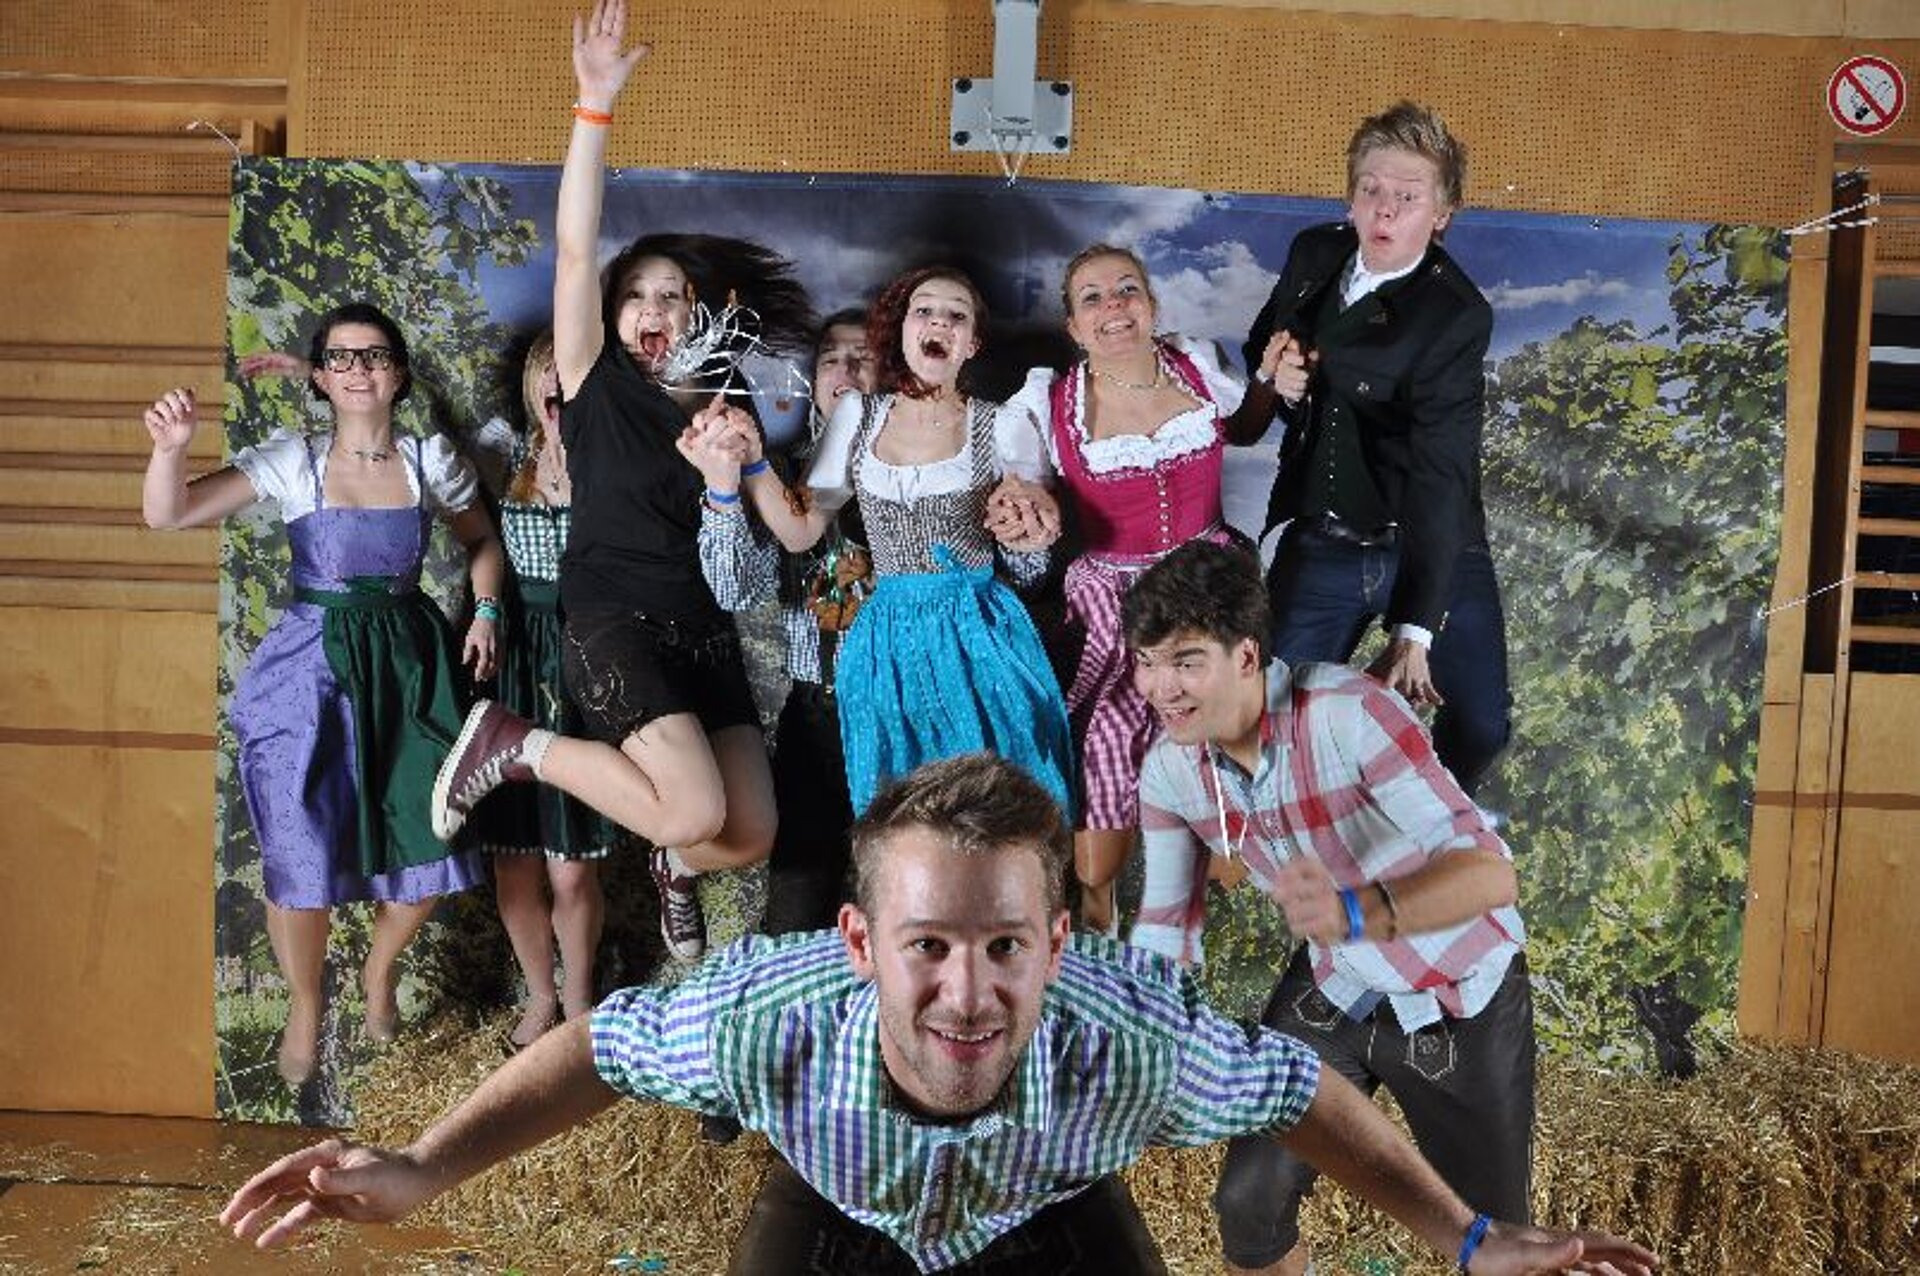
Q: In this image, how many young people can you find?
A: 9